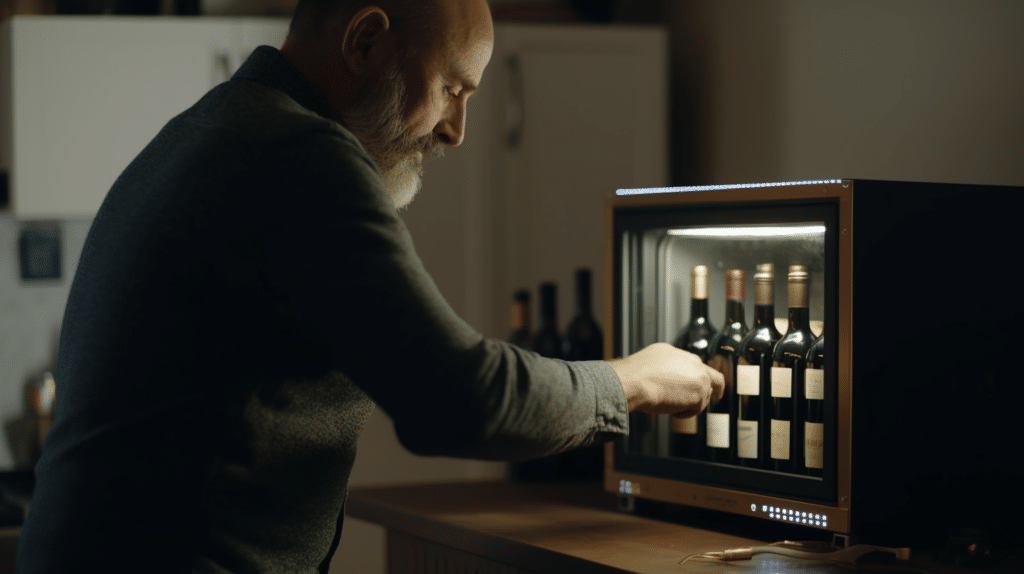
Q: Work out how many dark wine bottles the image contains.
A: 8